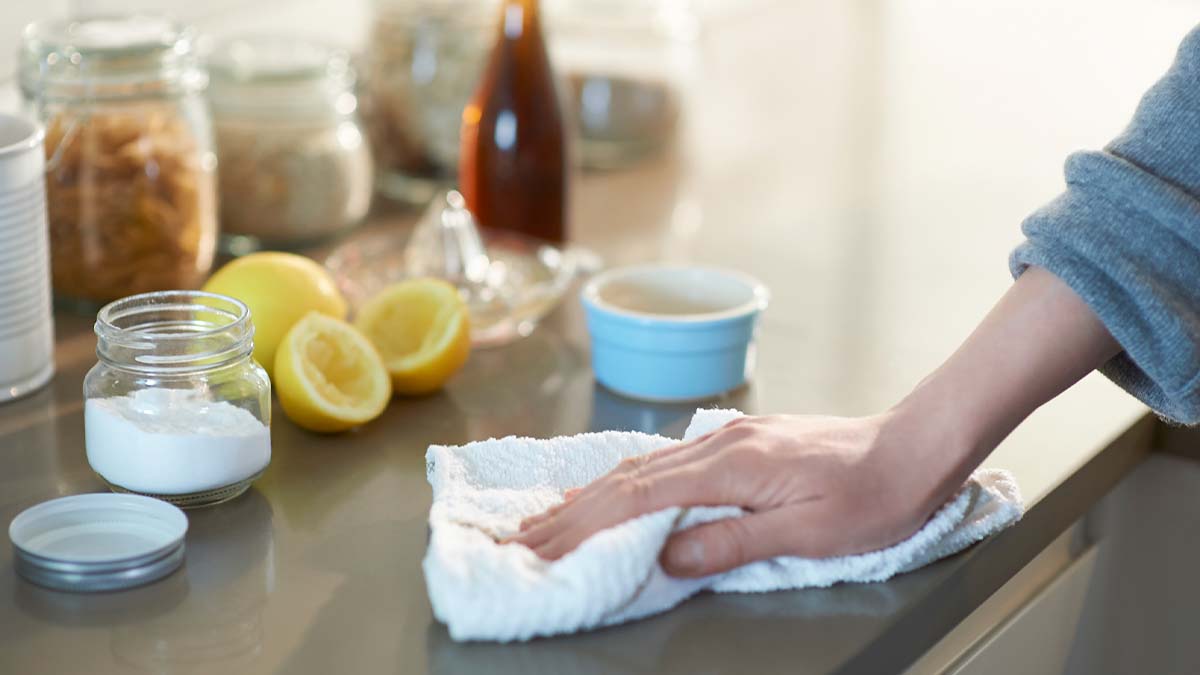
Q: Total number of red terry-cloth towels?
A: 0